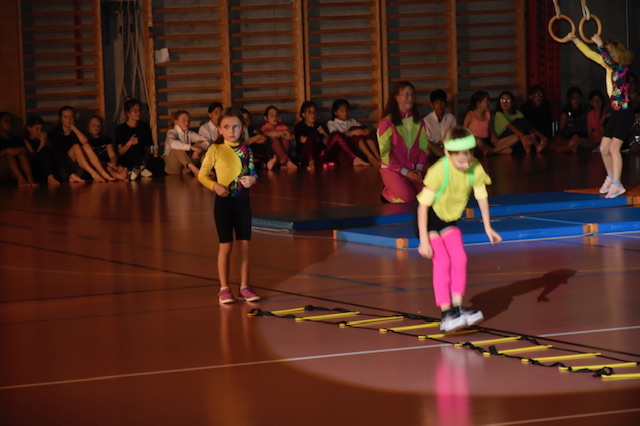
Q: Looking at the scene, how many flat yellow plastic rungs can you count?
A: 10